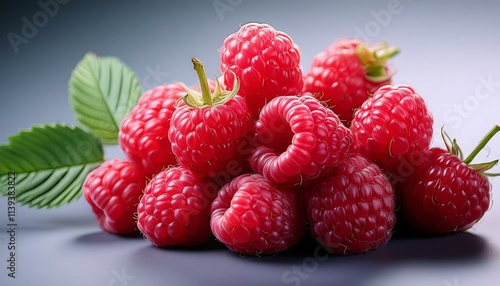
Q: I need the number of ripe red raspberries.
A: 11